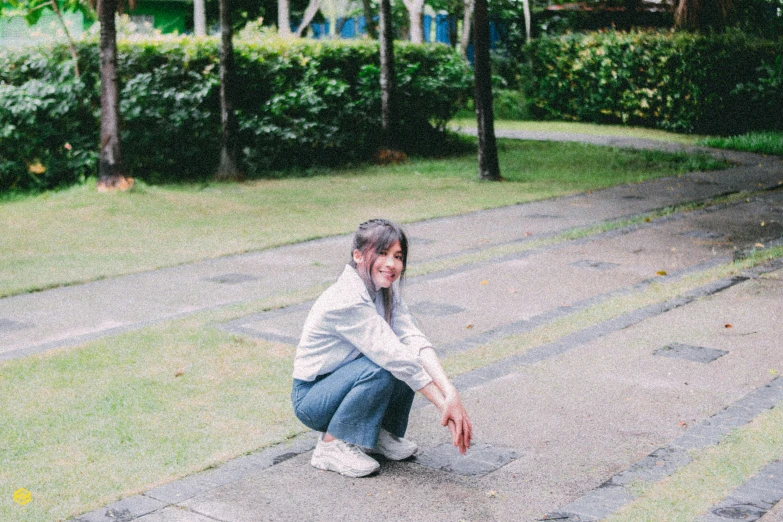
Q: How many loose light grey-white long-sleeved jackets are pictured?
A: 1